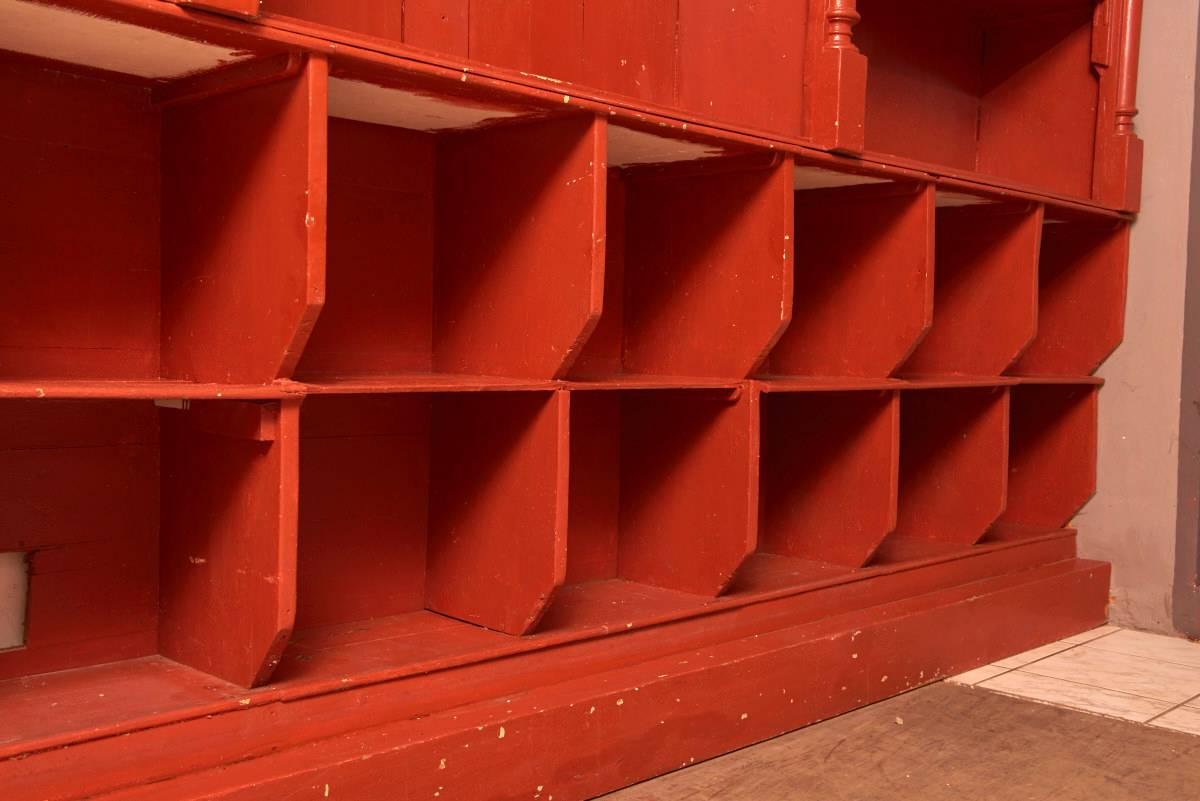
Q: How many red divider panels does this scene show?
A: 12